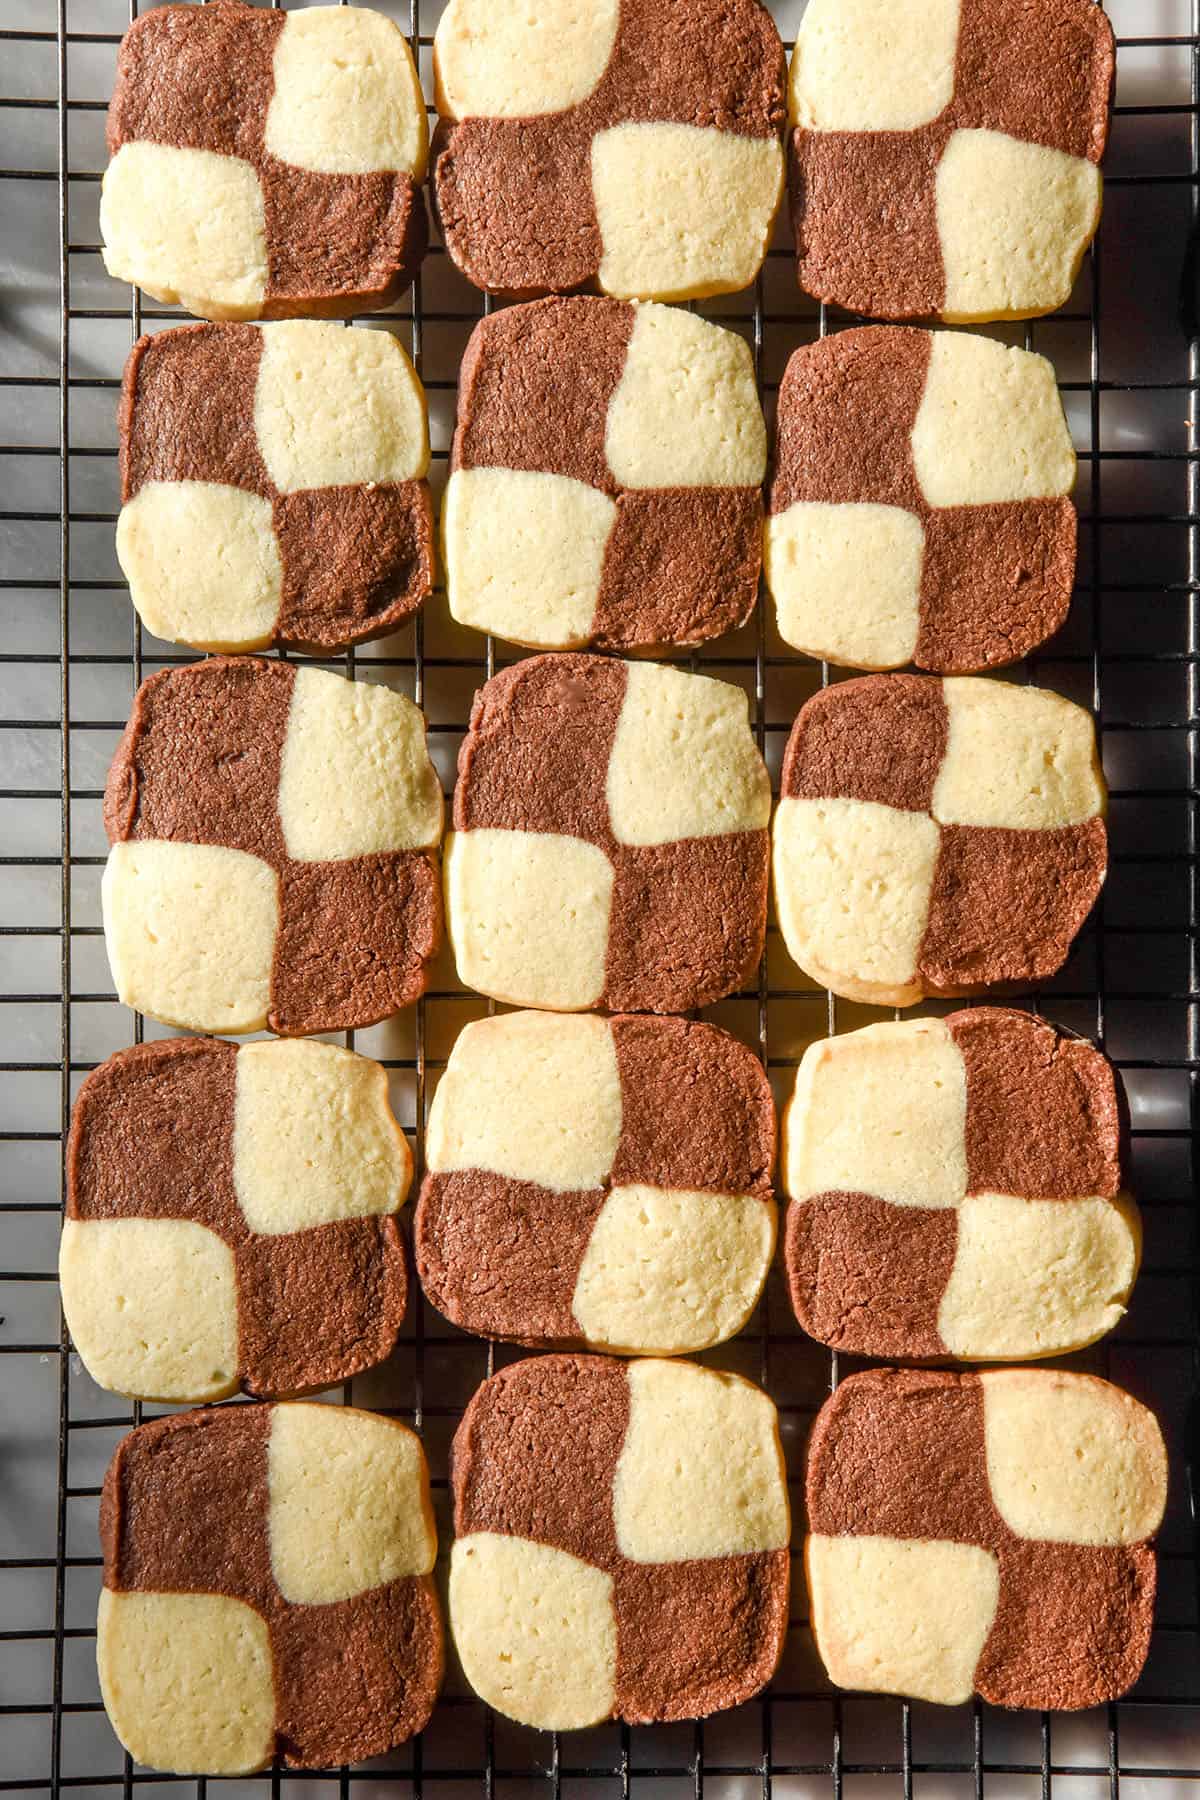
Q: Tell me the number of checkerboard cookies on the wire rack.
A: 15